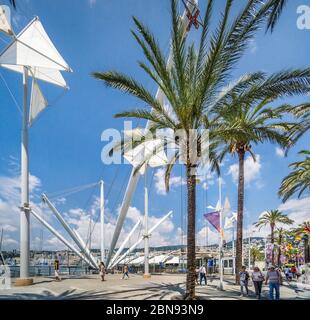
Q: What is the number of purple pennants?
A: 1